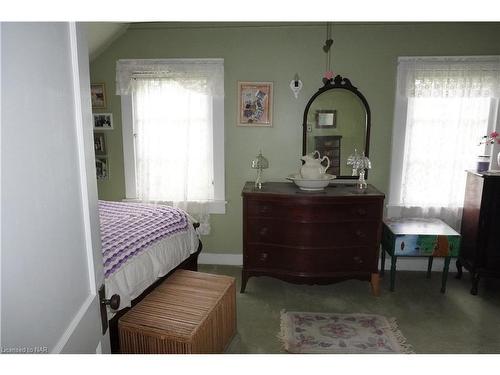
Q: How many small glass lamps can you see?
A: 2